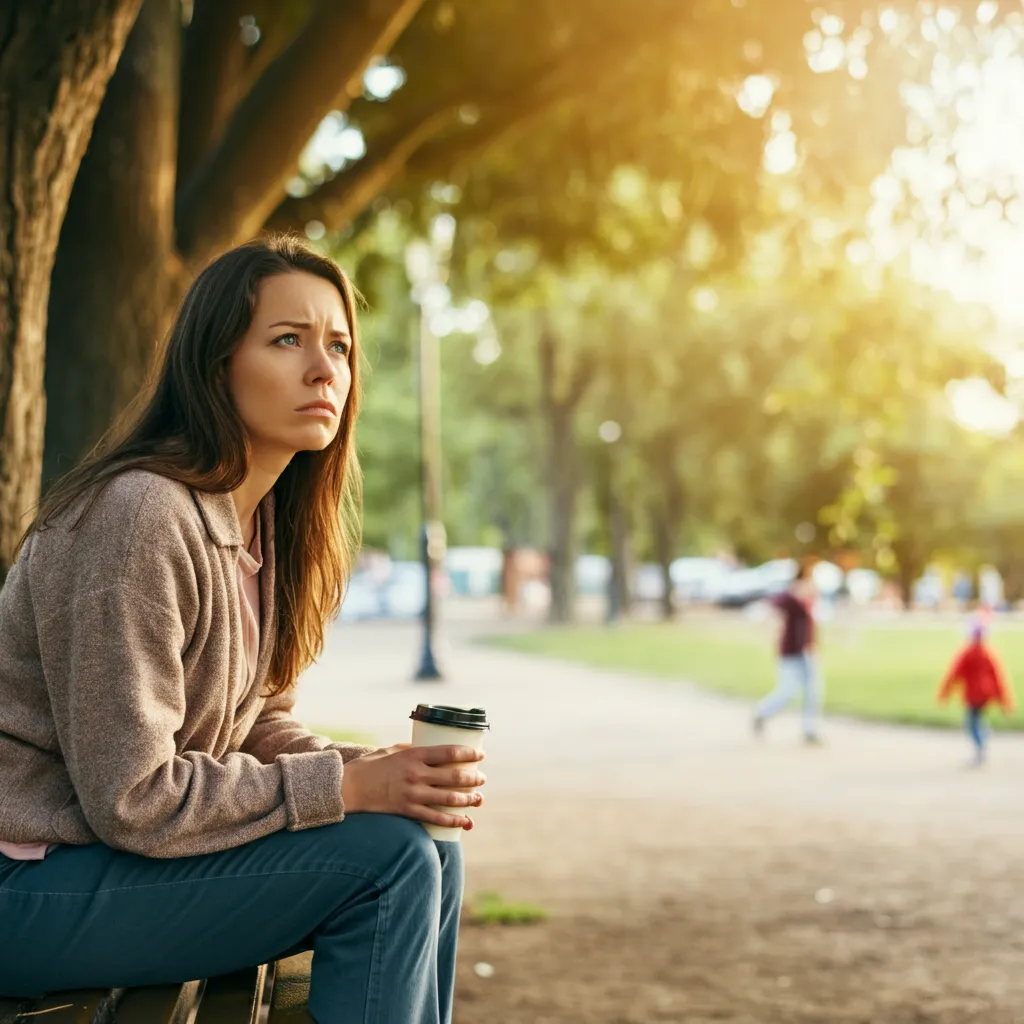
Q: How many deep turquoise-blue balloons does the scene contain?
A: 0